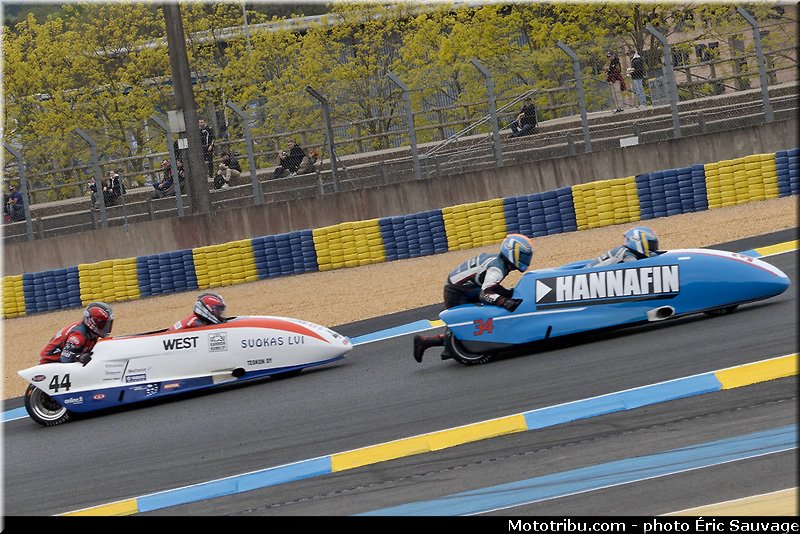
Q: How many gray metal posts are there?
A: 10